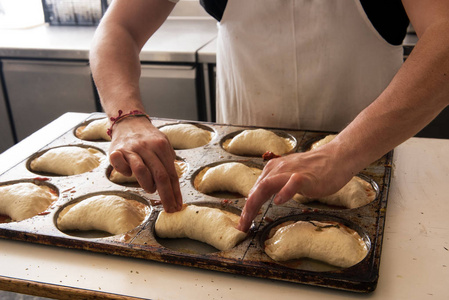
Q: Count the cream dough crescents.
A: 12